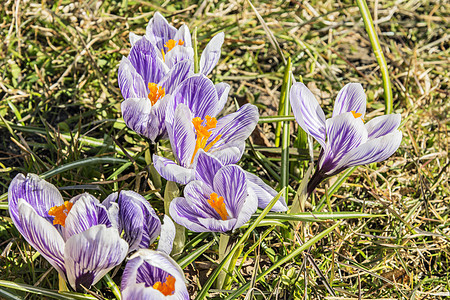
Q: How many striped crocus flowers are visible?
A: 8